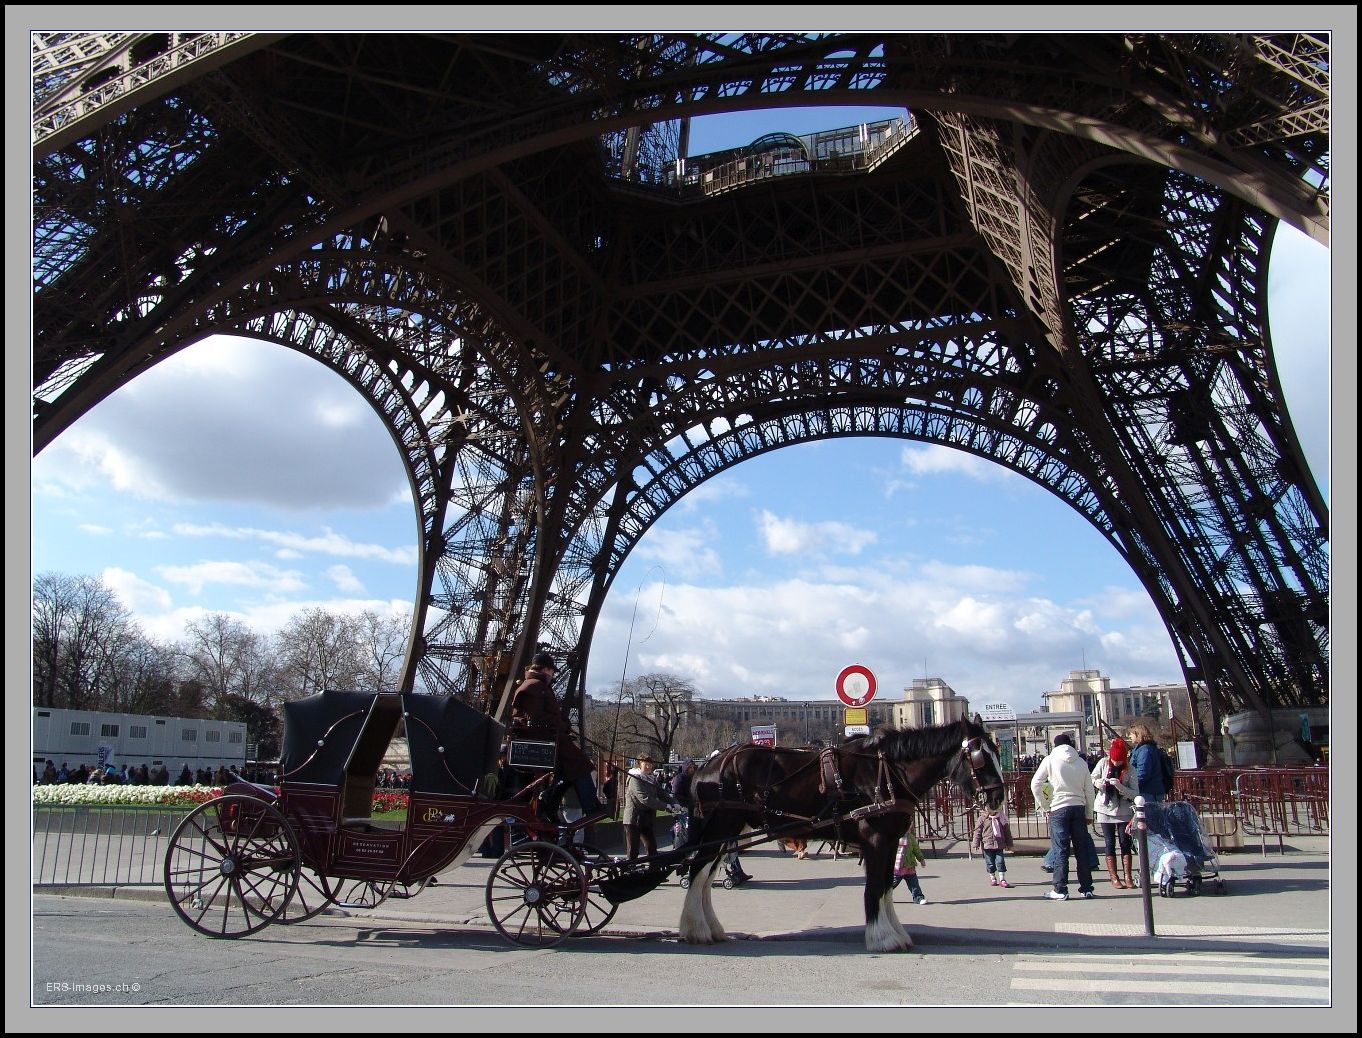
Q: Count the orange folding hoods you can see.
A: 0